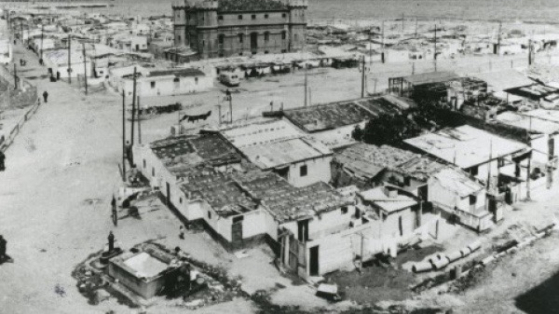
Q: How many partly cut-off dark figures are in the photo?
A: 2